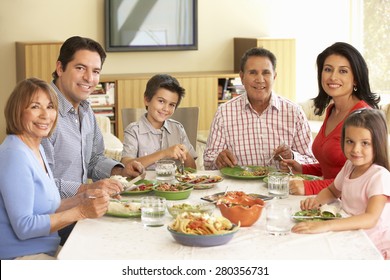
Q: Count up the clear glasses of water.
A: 4